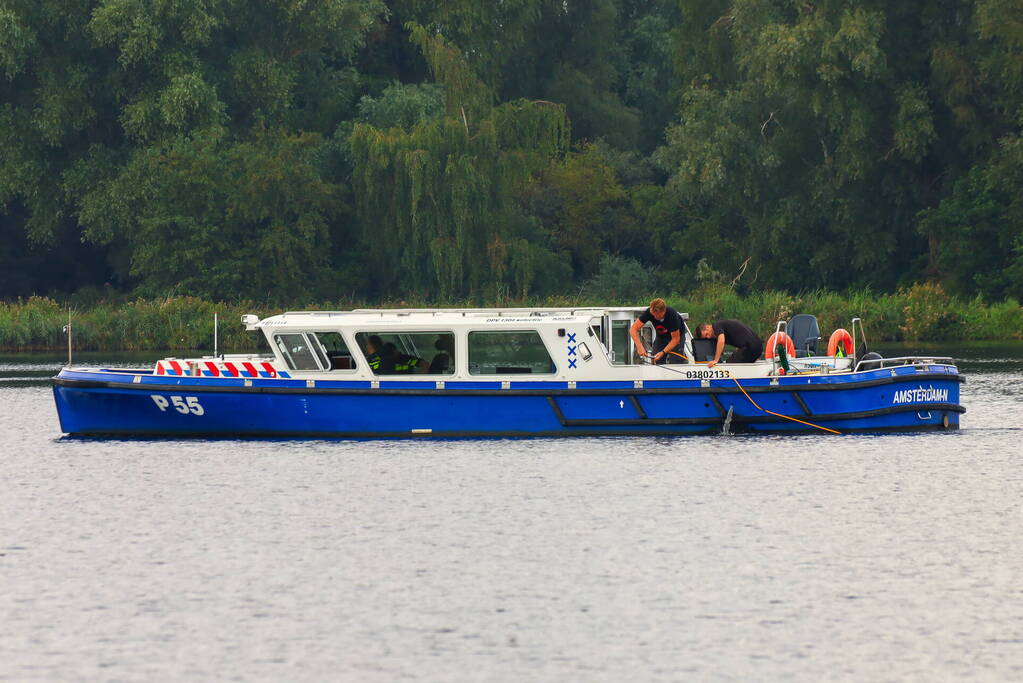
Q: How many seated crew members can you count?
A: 2